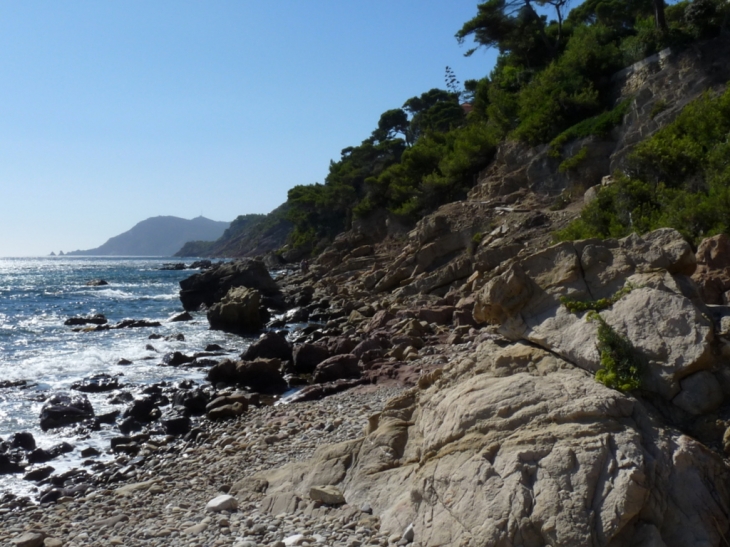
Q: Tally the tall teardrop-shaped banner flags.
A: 0